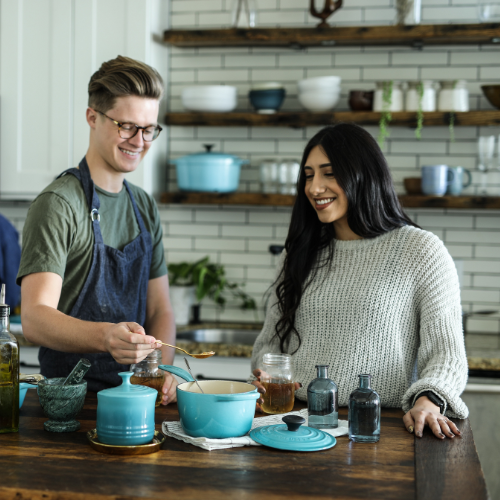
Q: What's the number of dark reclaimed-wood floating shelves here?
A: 3